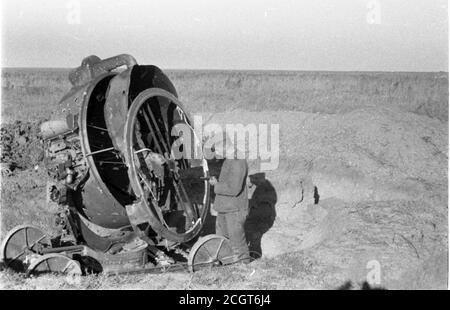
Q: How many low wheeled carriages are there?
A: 1